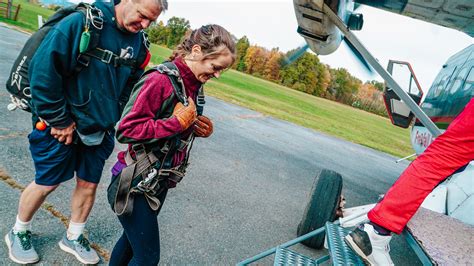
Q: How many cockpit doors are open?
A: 1